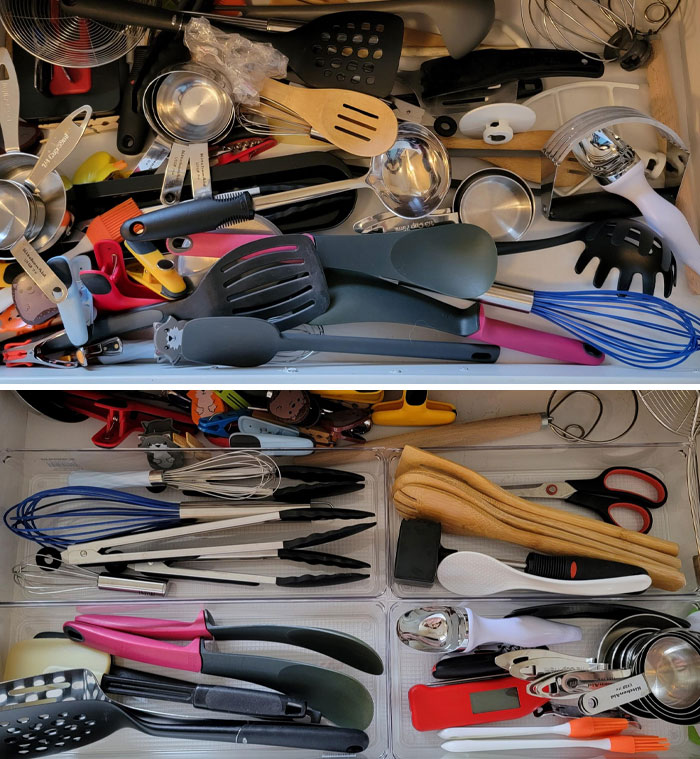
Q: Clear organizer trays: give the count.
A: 4